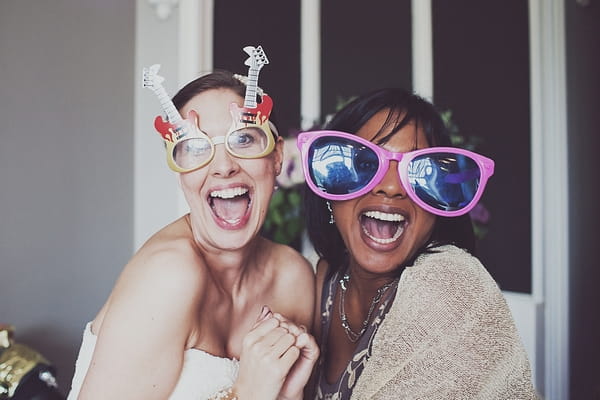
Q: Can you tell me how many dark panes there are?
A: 3